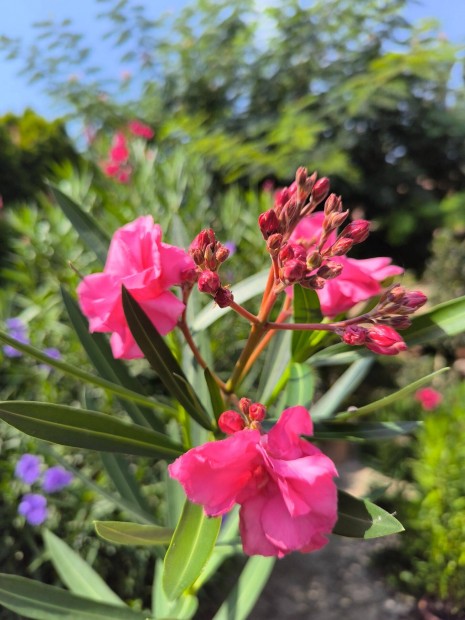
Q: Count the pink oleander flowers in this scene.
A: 3